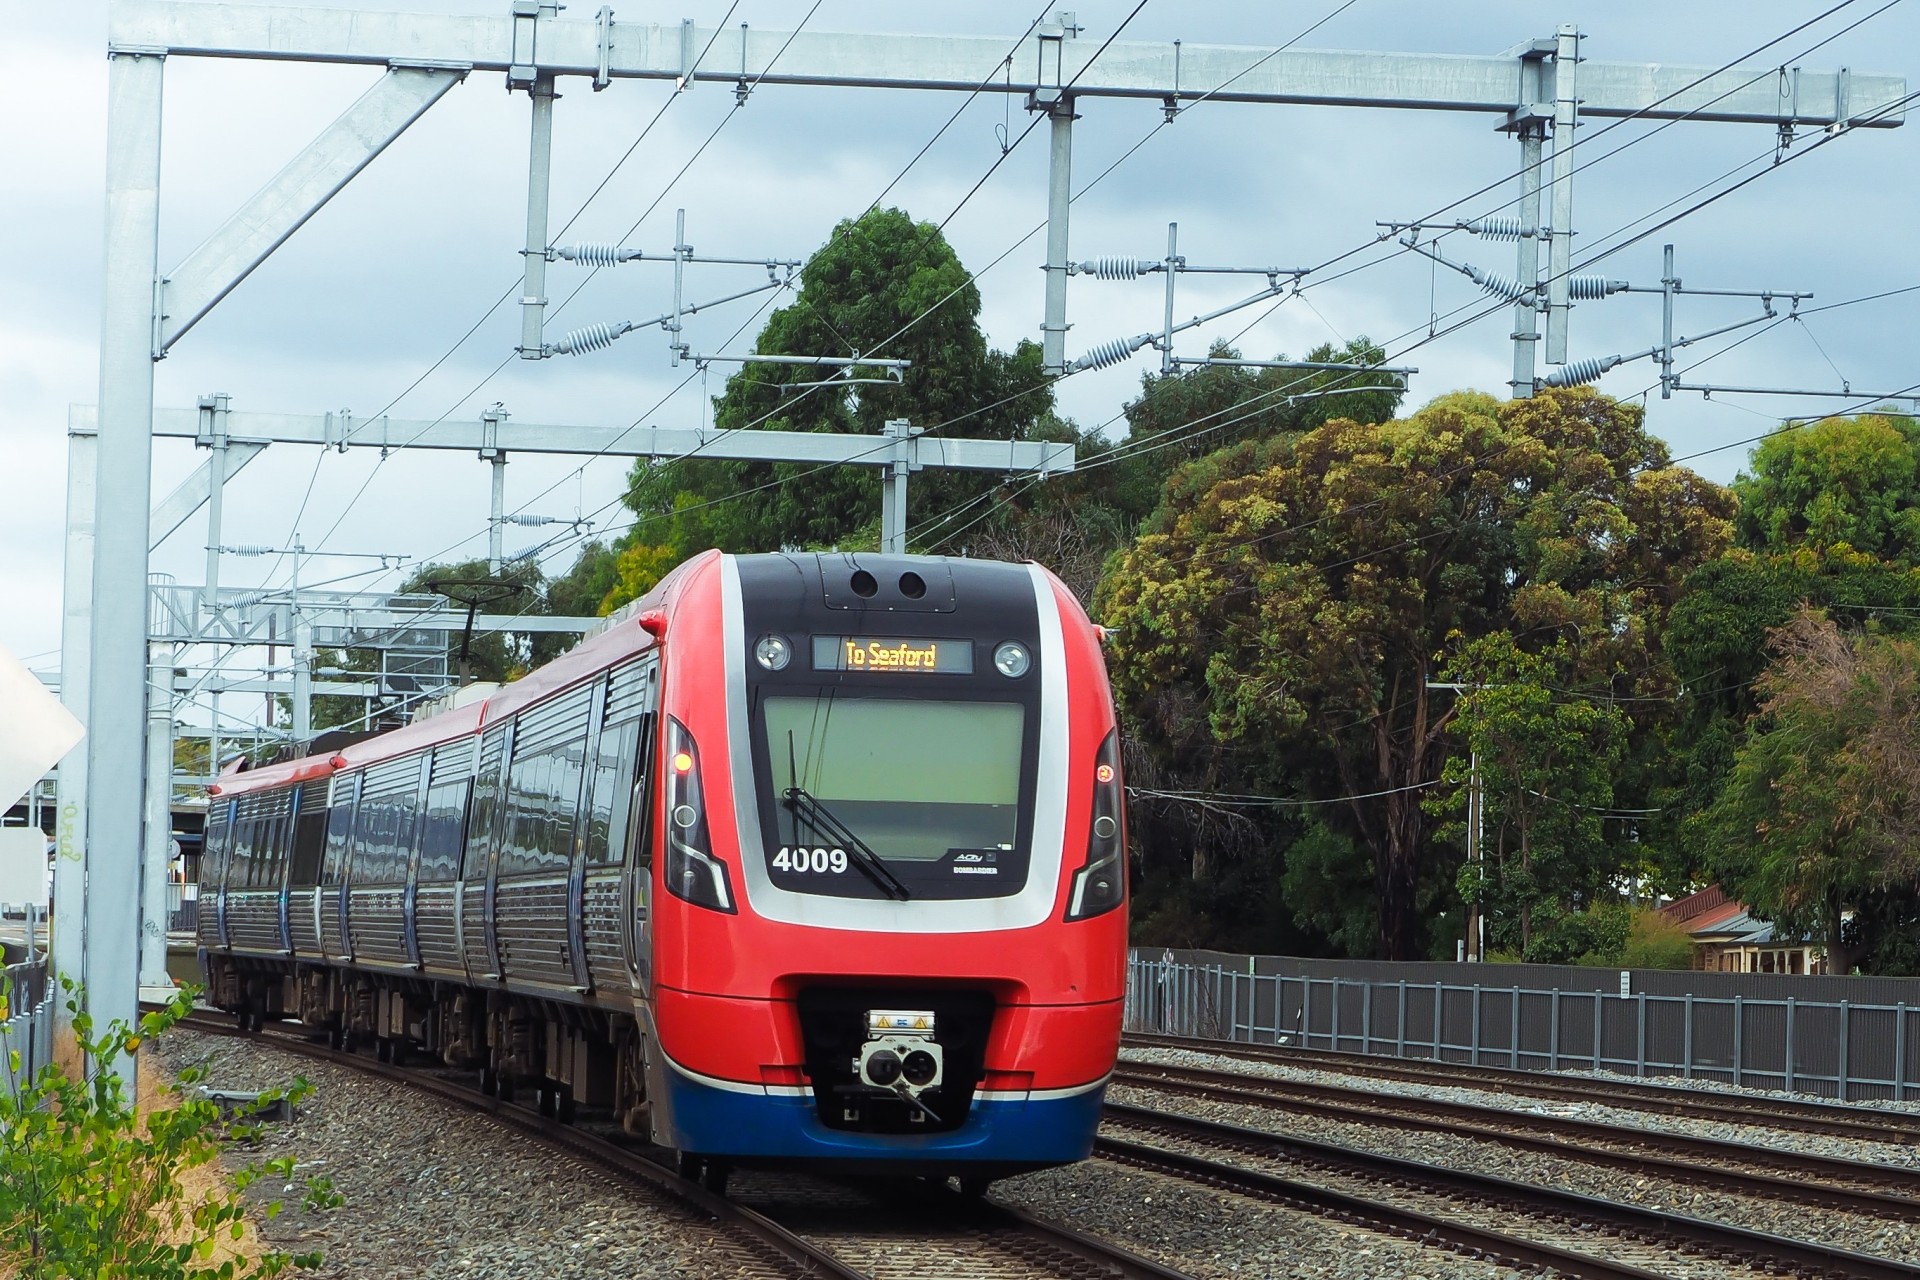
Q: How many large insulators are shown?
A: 8